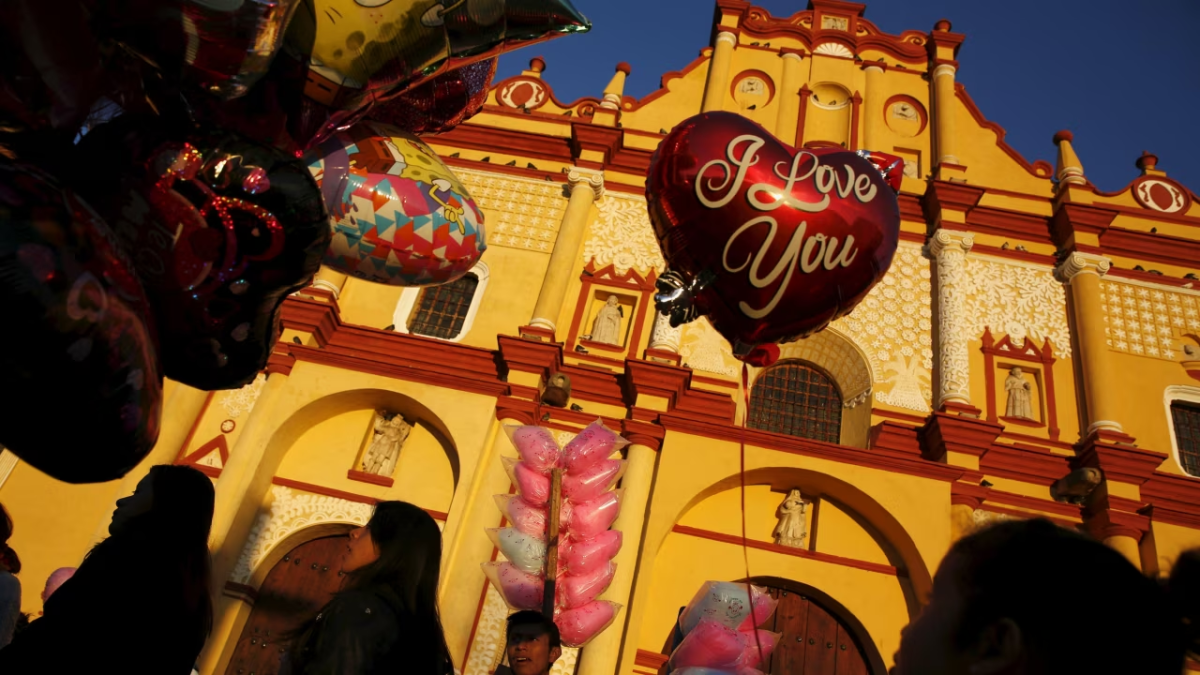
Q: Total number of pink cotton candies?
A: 13